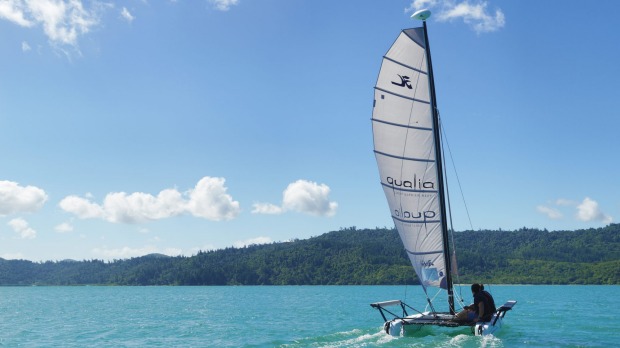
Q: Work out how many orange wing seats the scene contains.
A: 0